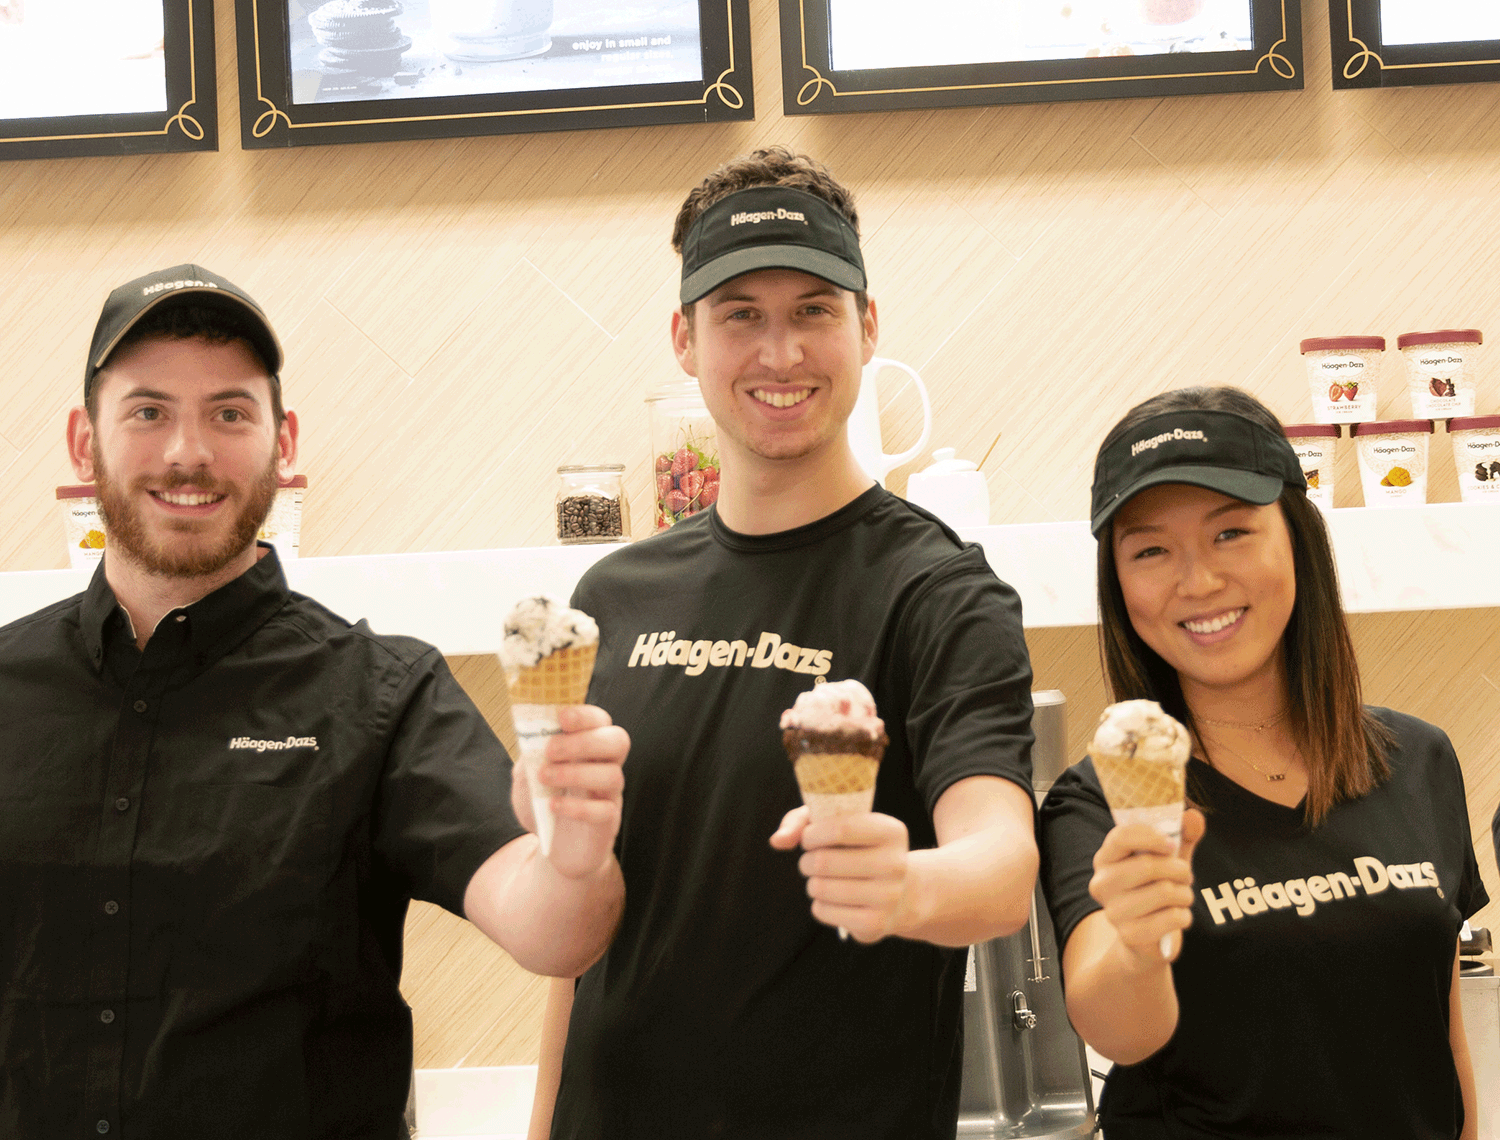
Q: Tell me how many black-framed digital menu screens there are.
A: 4